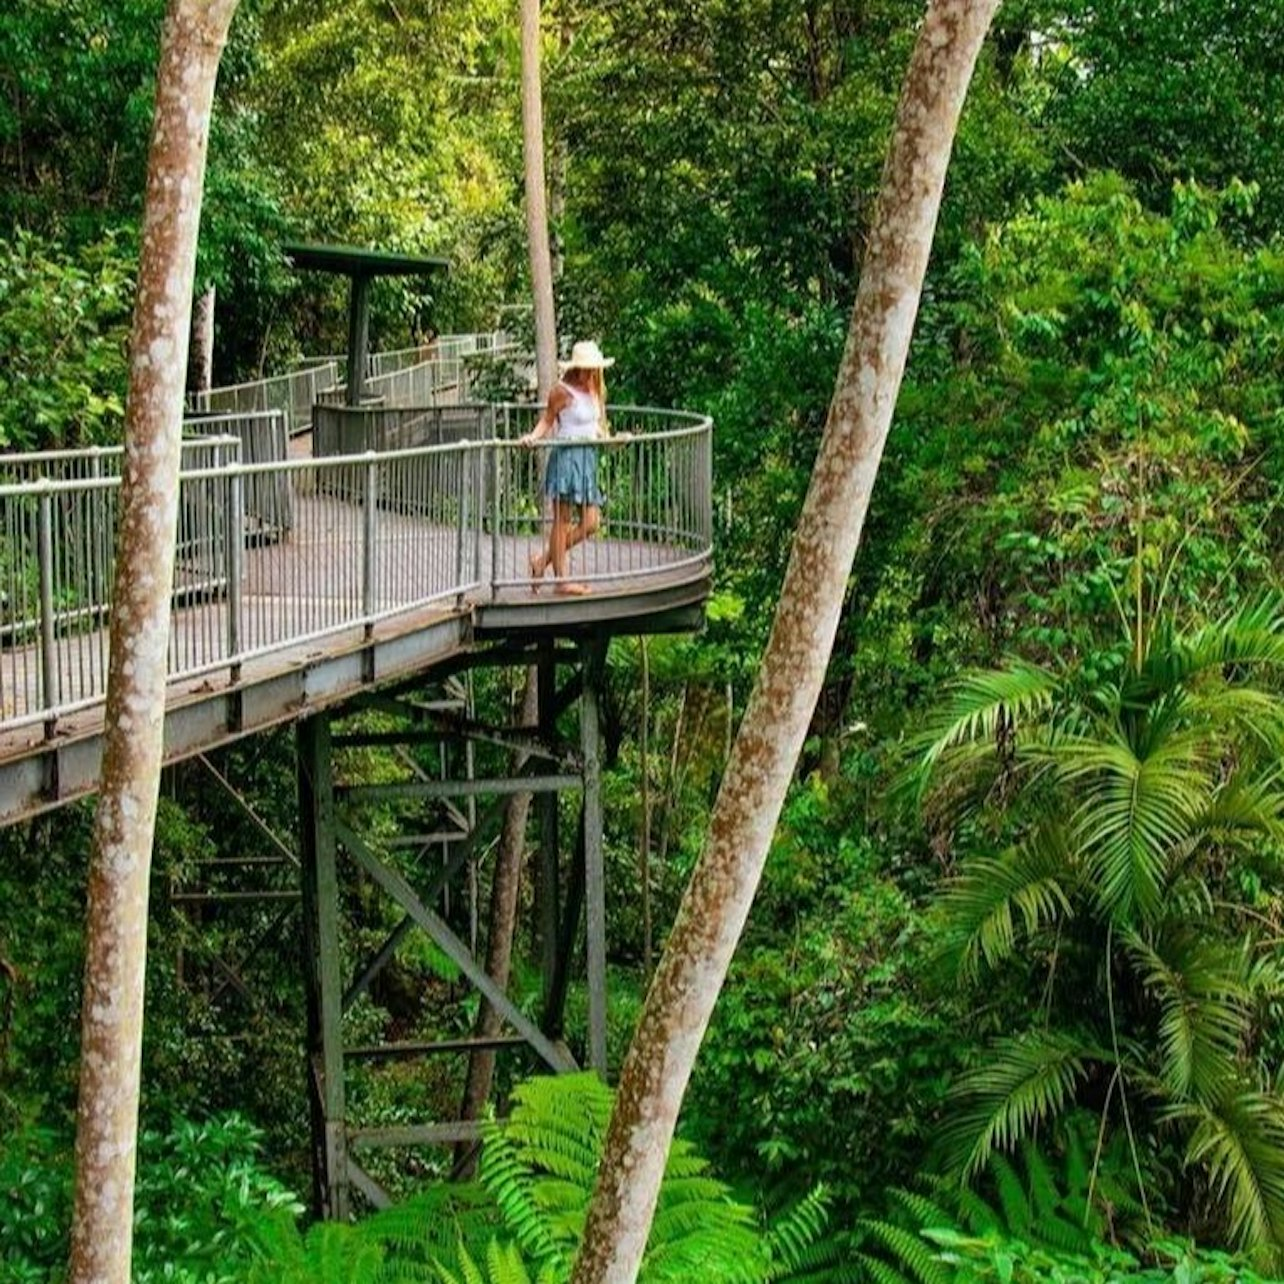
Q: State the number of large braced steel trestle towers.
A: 1